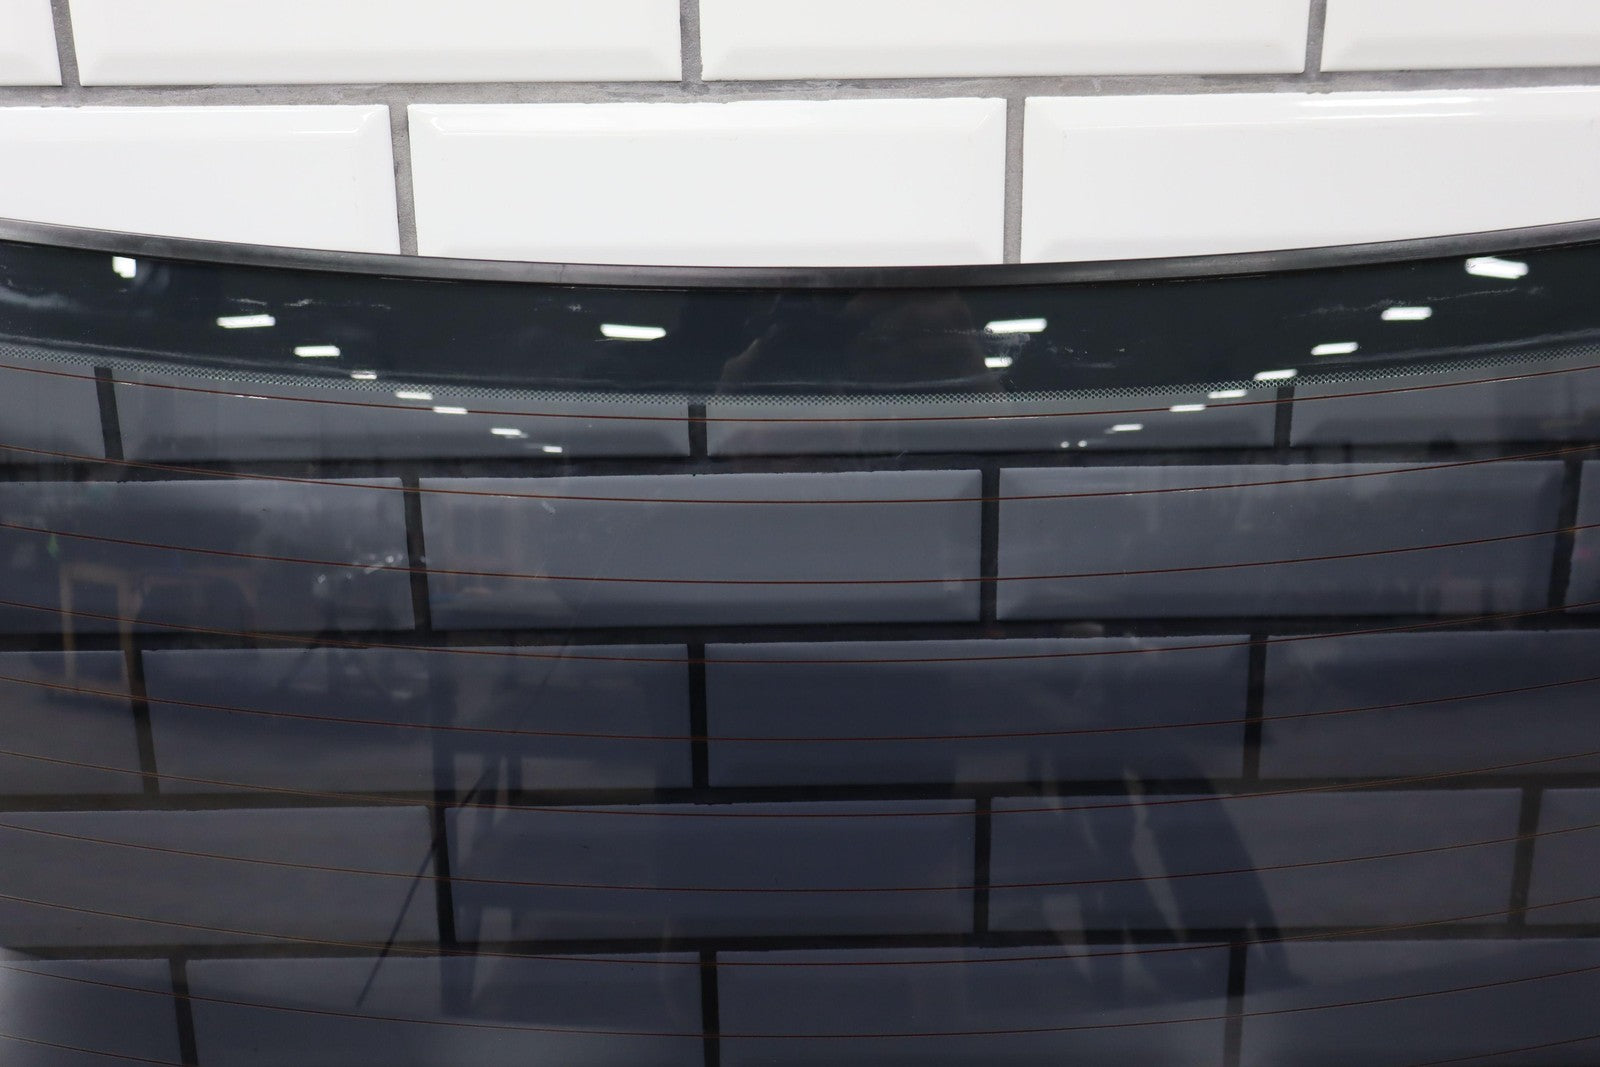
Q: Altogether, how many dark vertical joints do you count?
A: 15